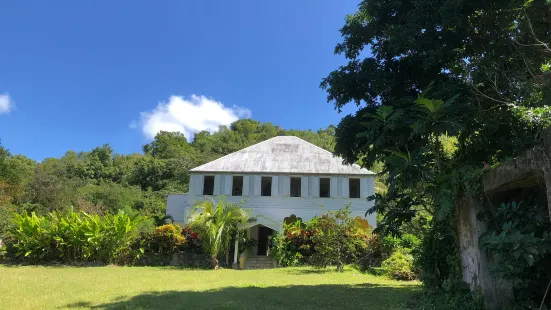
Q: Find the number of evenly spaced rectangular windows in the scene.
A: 6